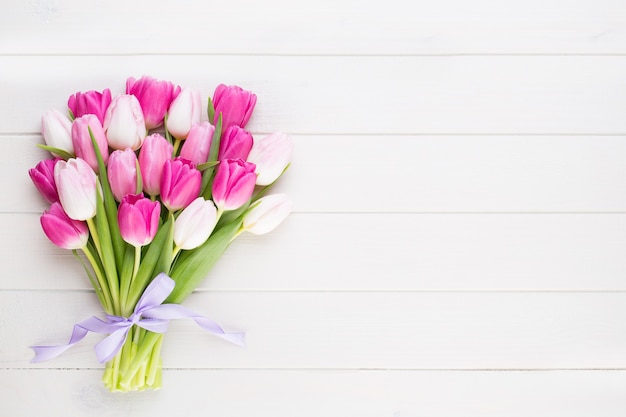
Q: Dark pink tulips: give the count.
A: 9